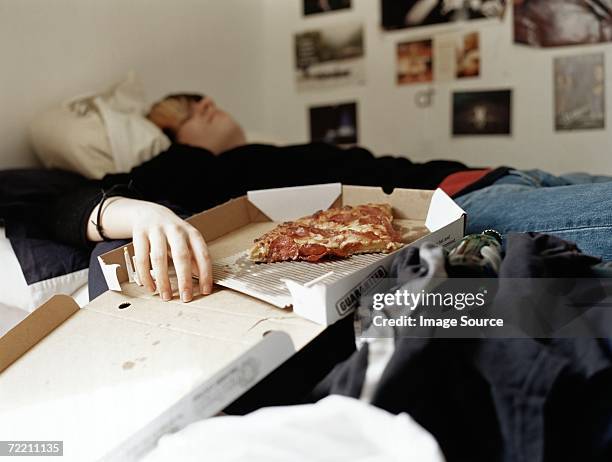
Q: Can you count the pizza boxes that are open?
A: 1